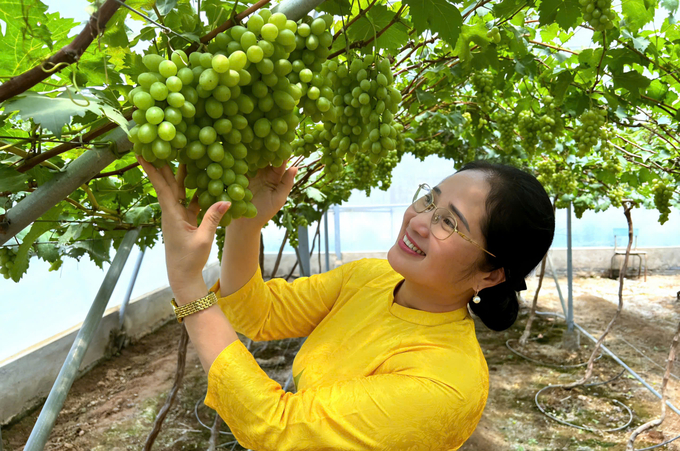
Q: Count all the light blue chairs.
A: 1